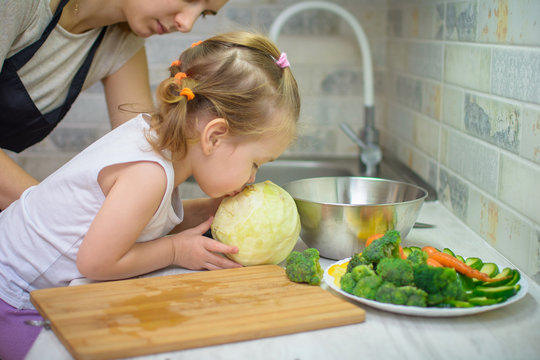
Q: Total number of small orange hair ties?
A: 4